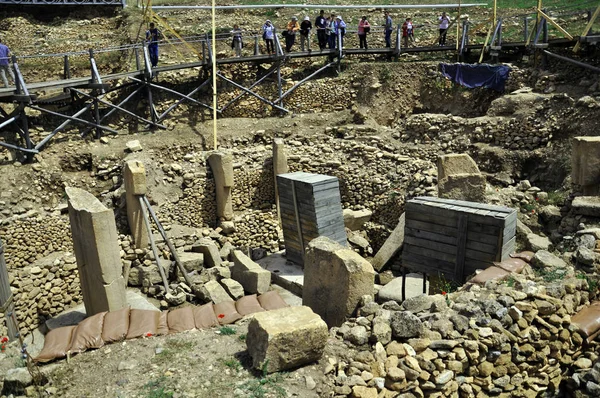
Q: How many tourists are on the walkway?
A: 14